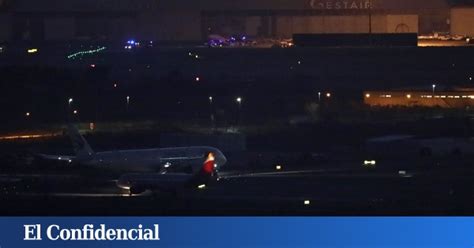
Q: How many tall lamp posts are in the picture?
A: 6